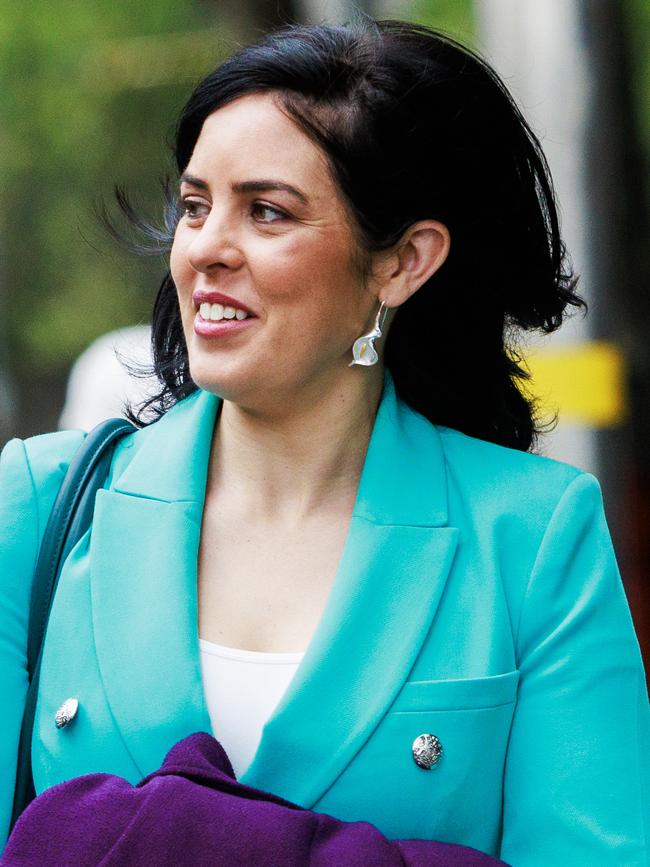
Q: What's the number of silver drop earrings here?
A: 1